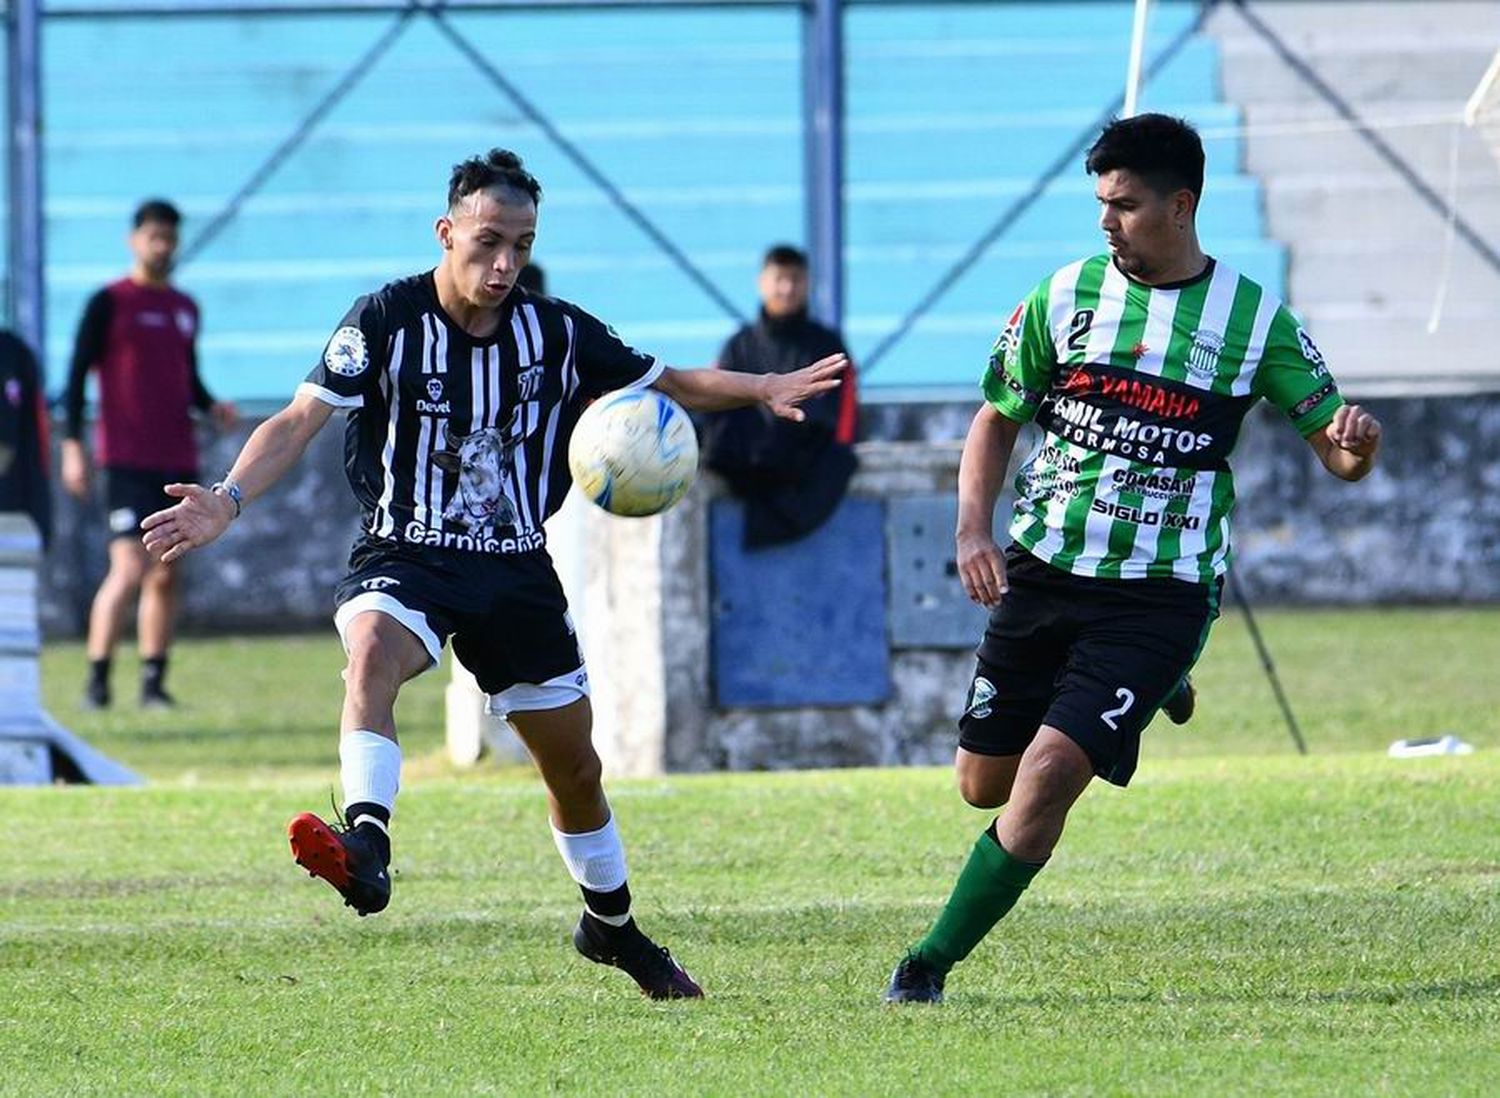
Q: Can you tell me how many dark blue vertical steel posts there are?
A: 2